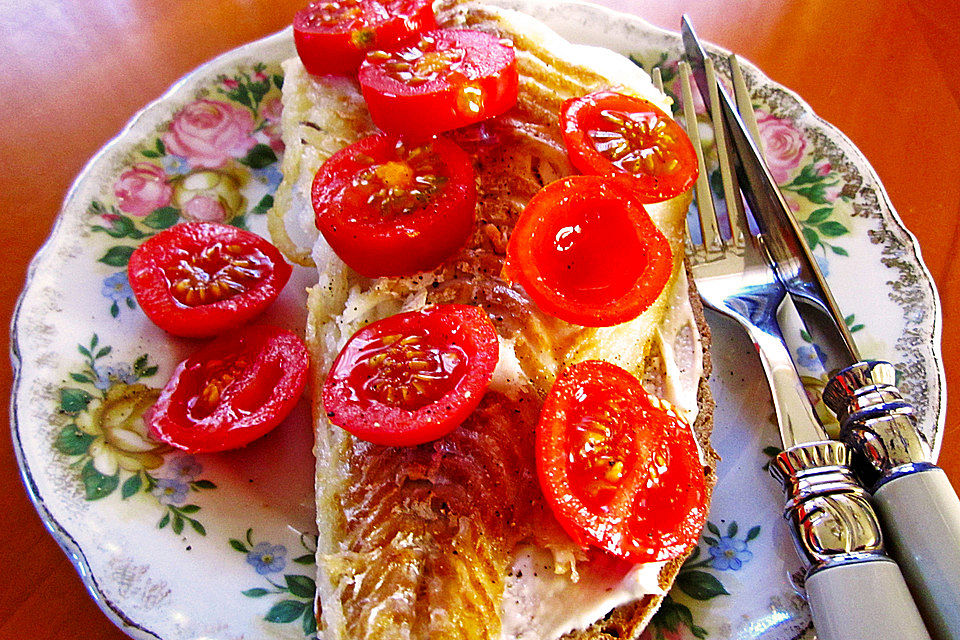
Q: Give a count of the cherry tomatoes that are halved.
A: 9